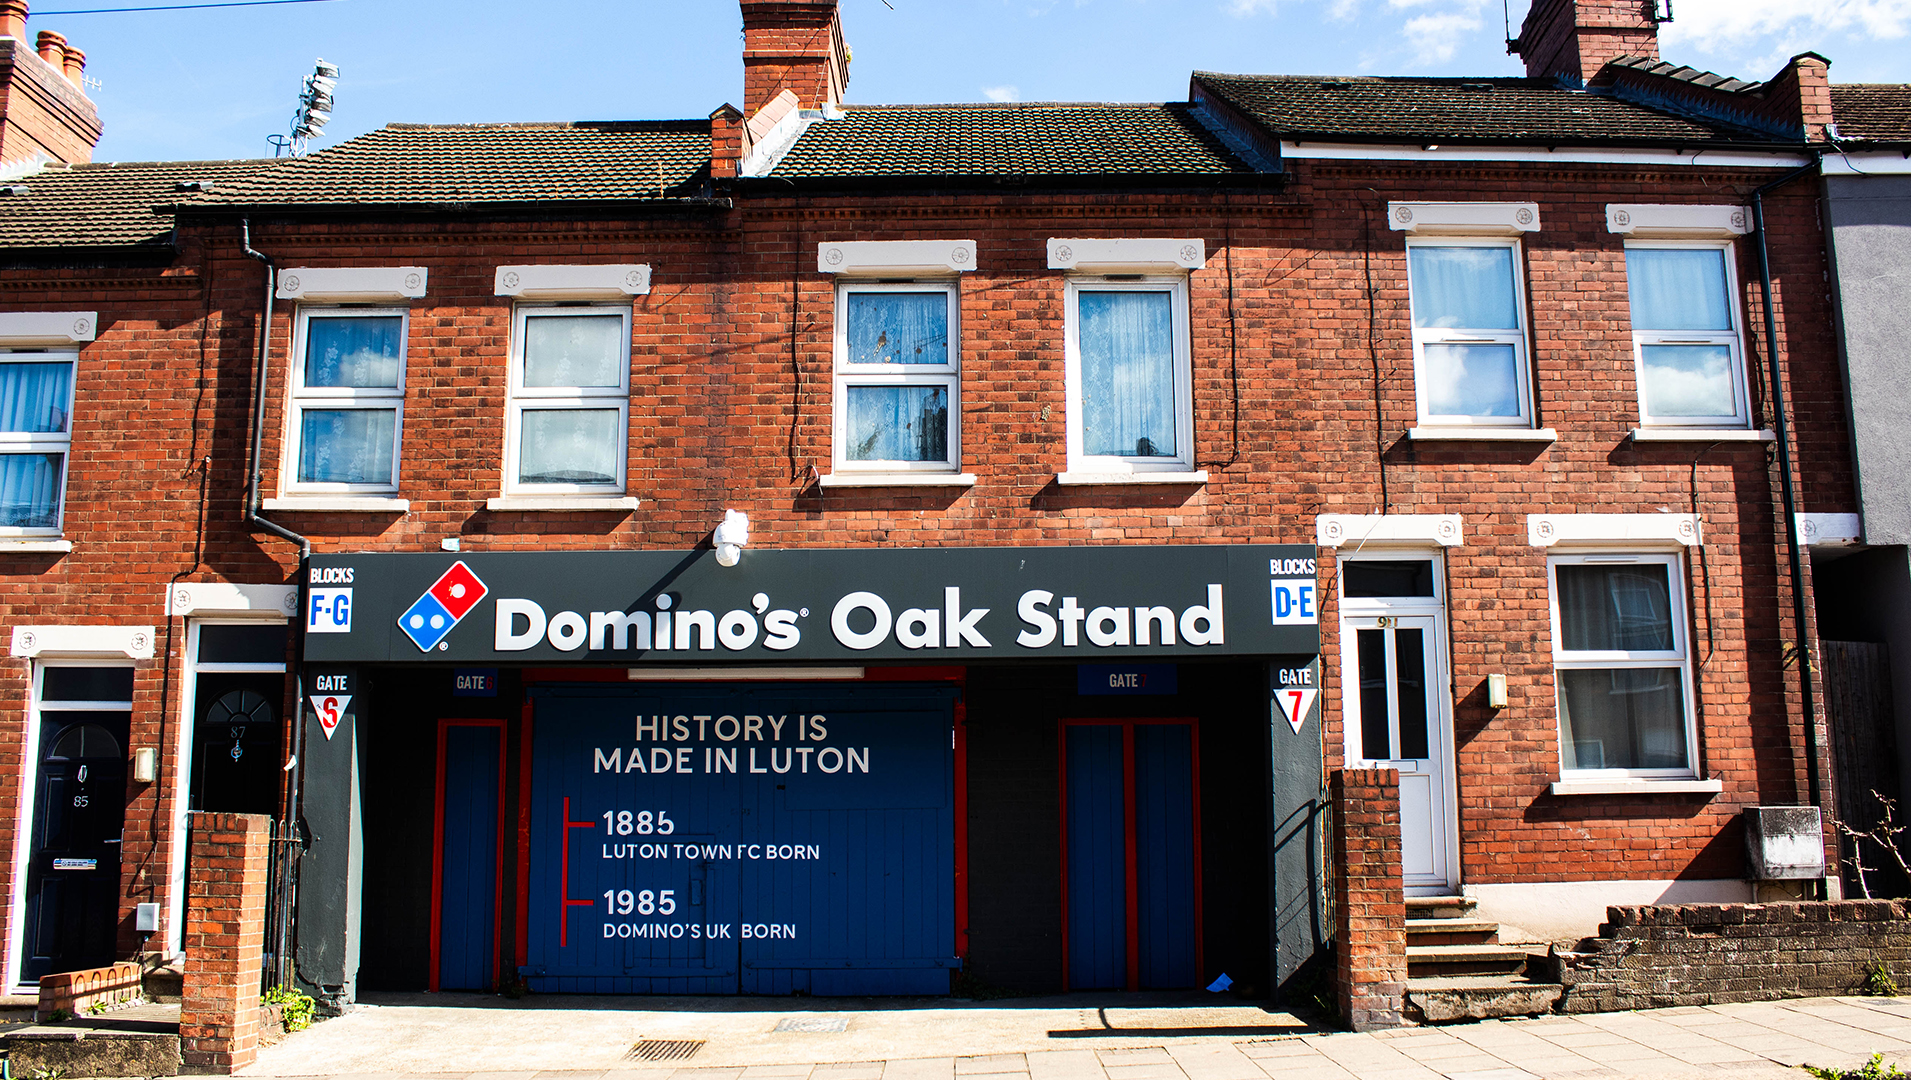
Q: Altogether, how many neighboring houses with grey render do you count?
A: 1